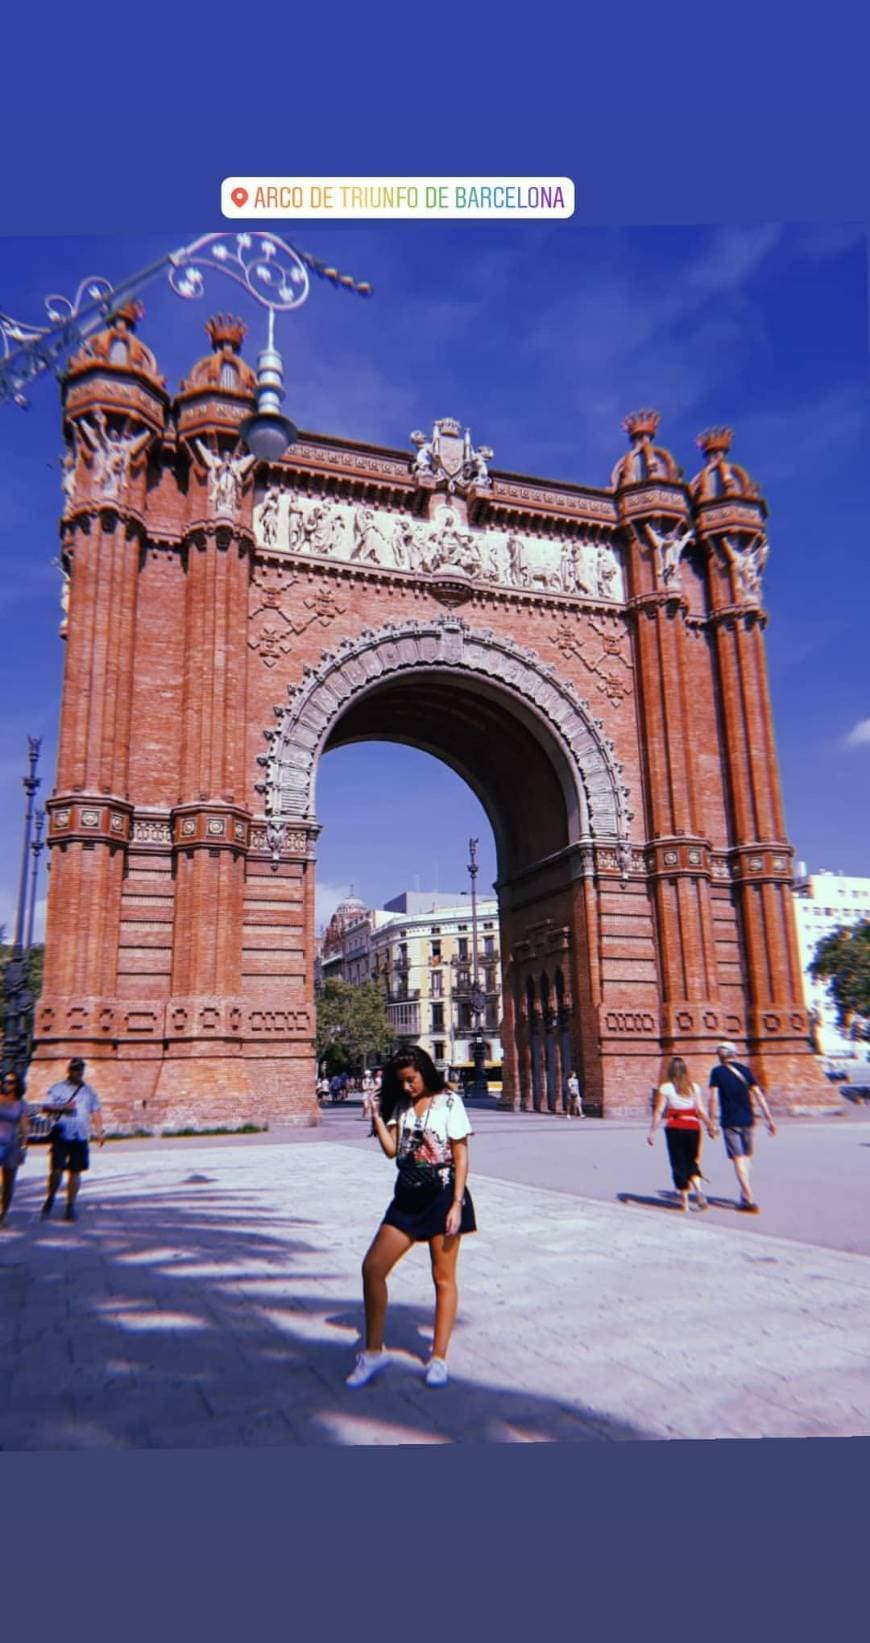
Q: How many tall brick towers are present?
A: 4